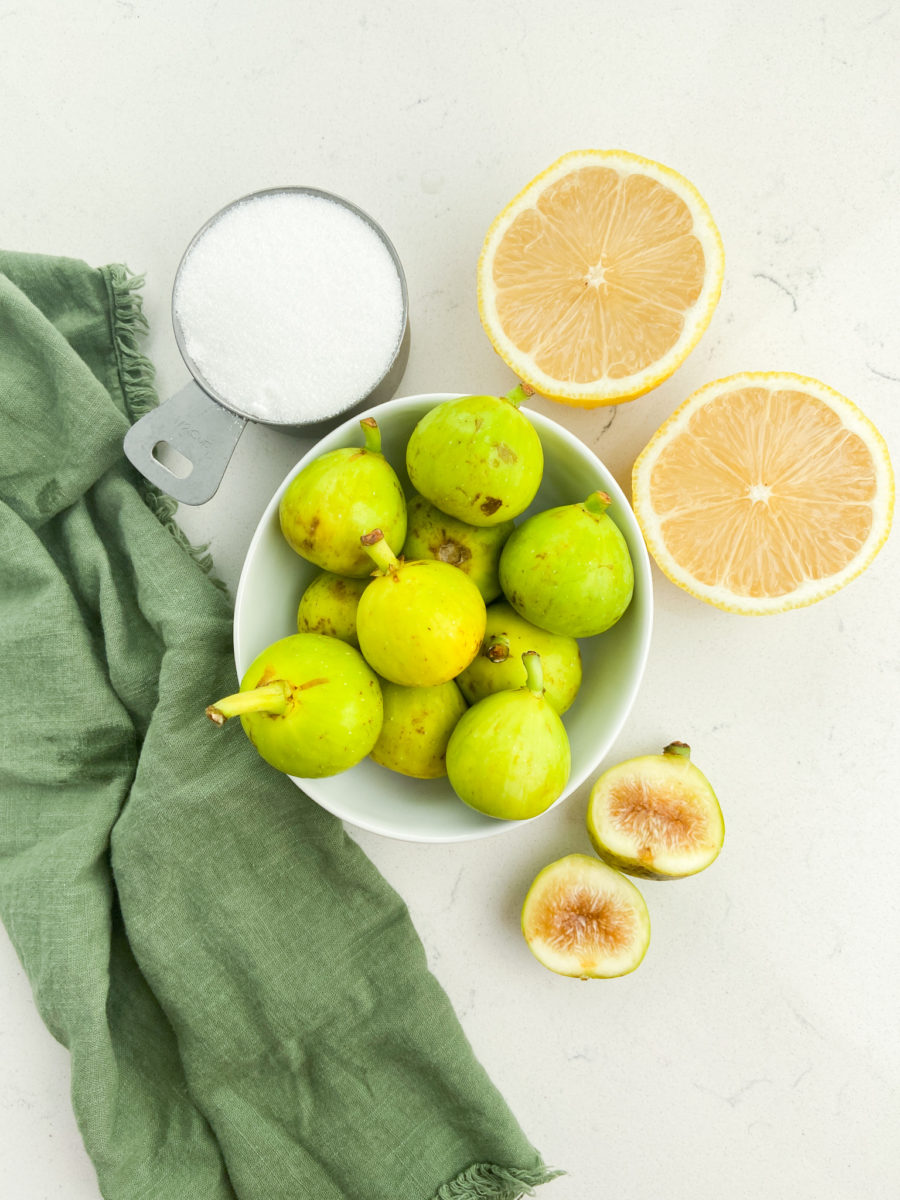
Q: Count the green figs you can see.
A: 11